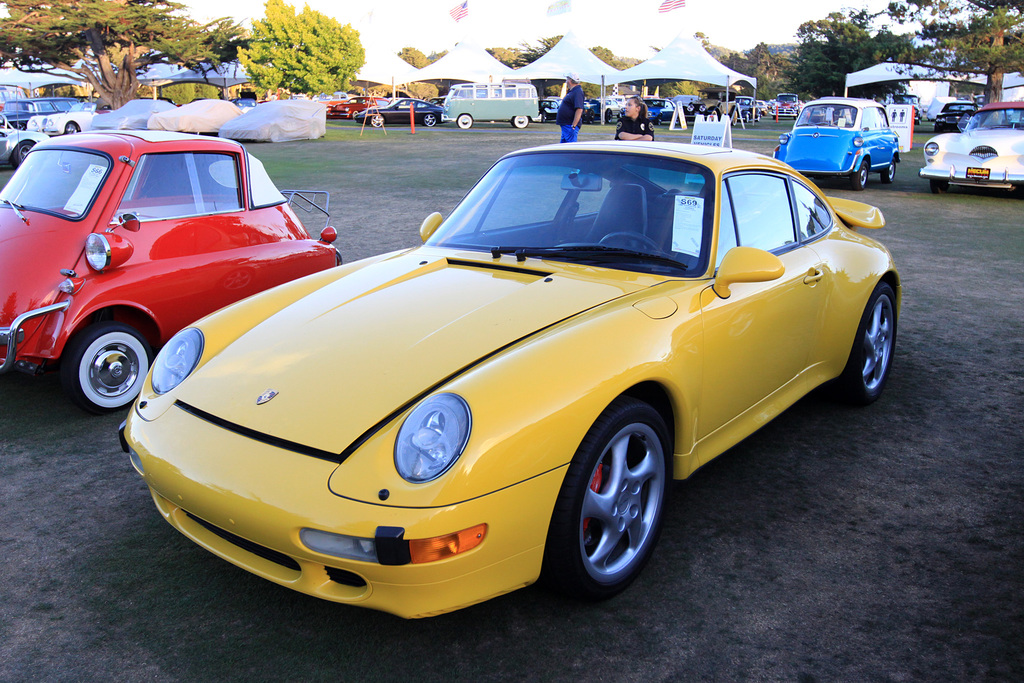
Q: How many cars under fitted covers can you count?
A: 3